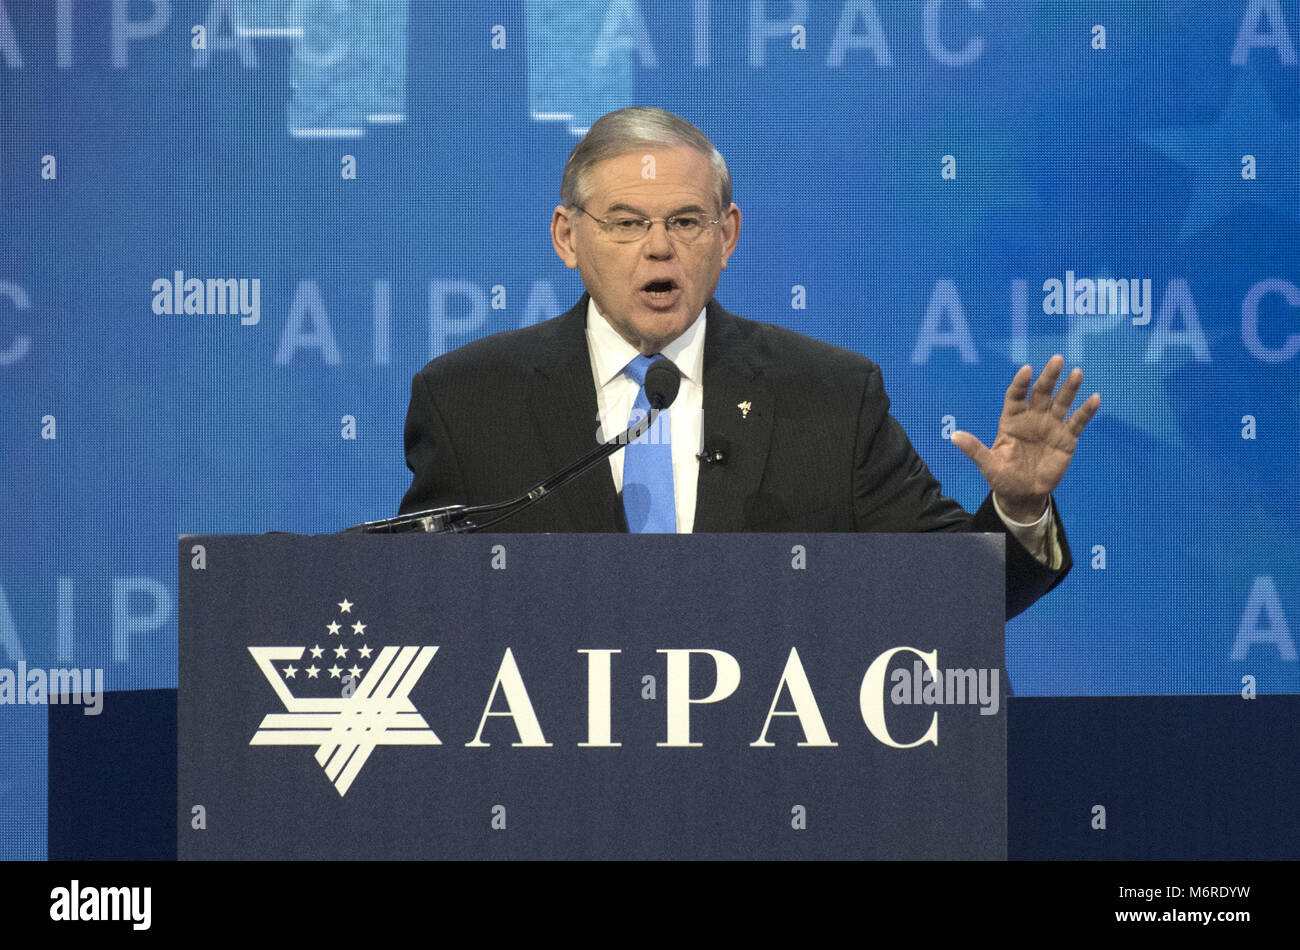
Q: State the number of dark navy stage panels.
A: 2